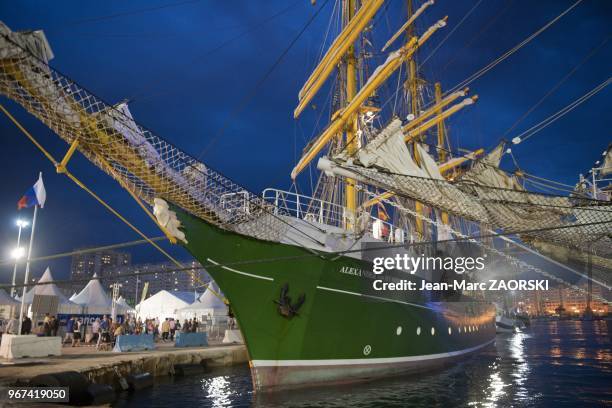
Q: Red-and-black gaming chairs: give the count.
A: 0